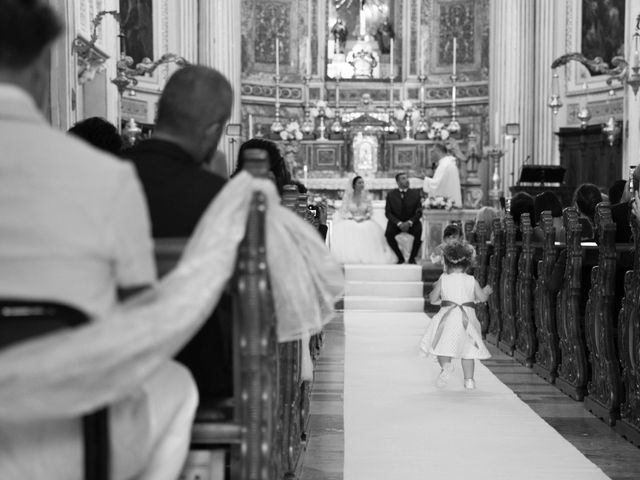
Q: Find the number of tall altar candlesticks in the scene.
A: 6